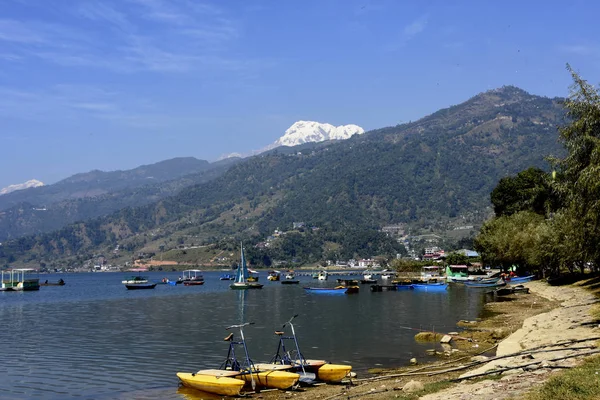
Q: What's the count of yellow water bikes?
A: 2